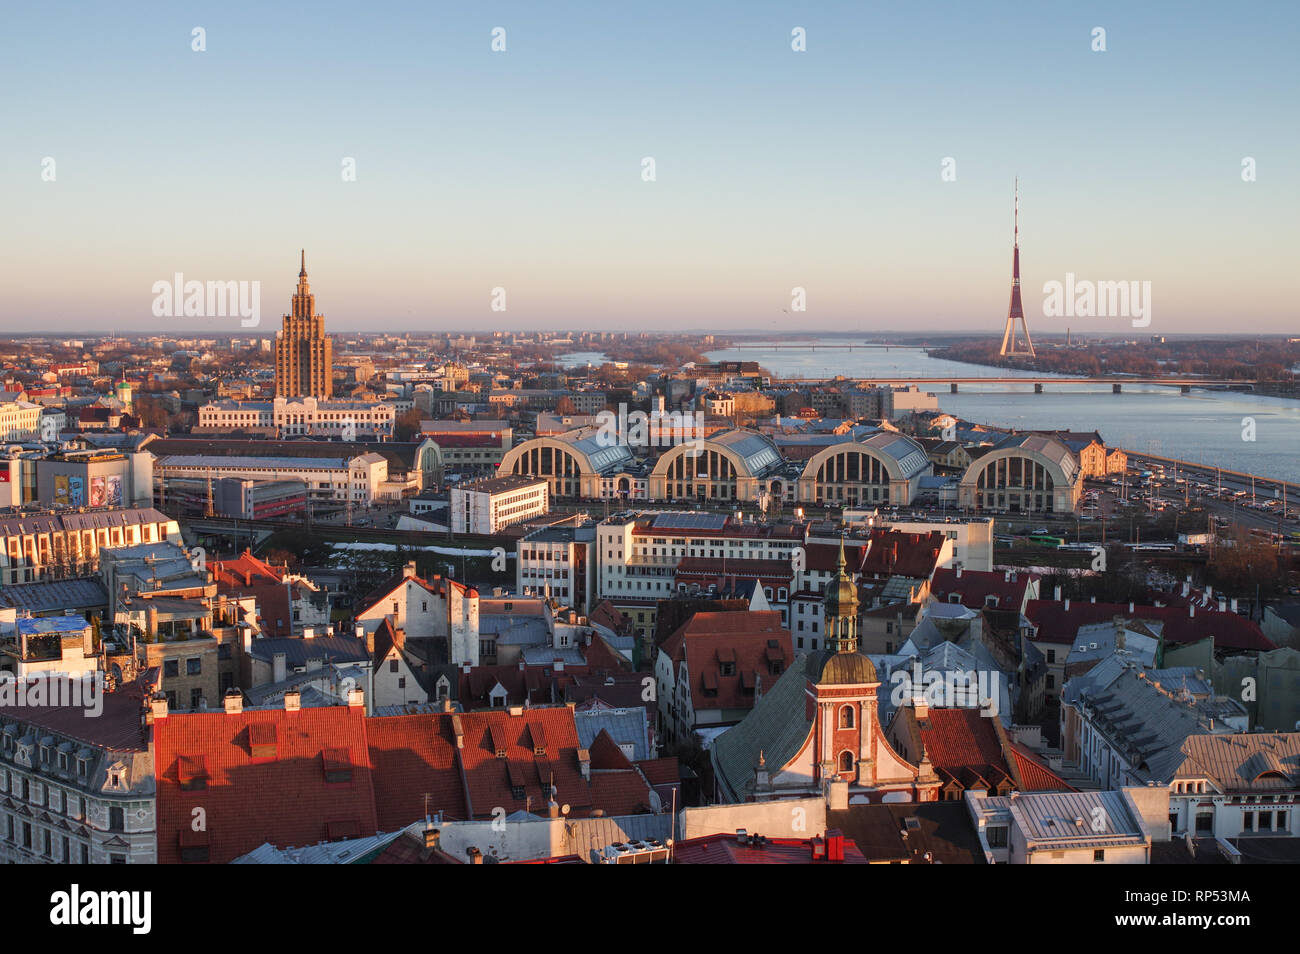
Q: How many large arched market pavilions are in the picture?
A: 4